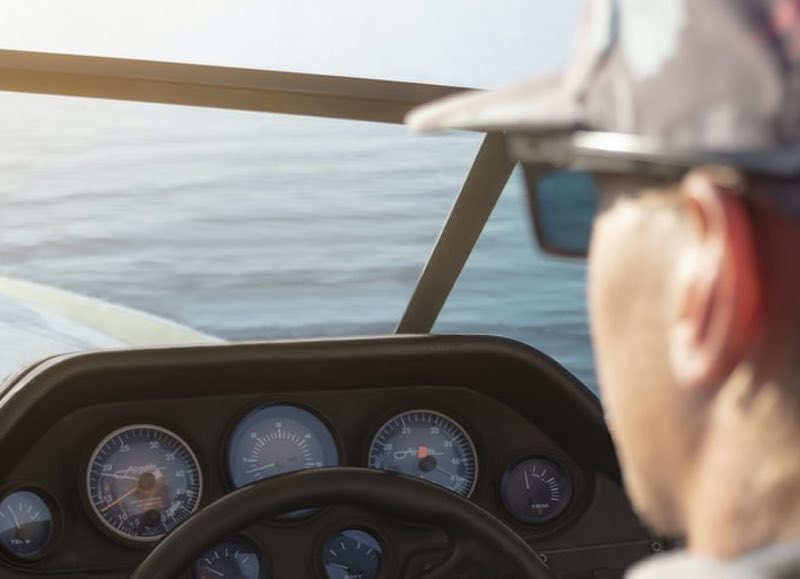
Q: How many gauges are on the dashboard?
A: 7